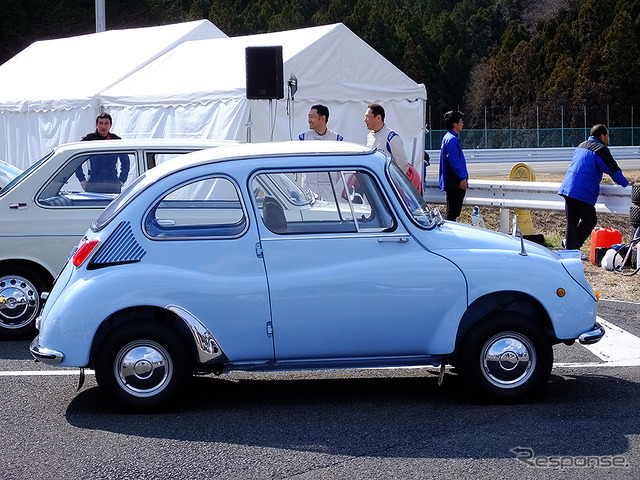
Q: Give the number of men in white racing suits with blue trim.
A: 2